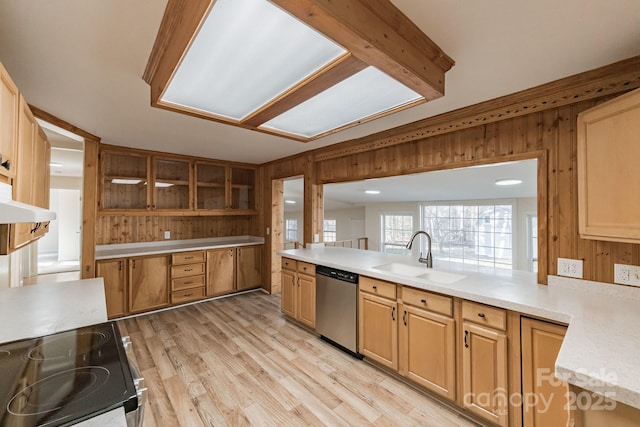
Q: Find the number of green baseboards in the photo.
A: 0